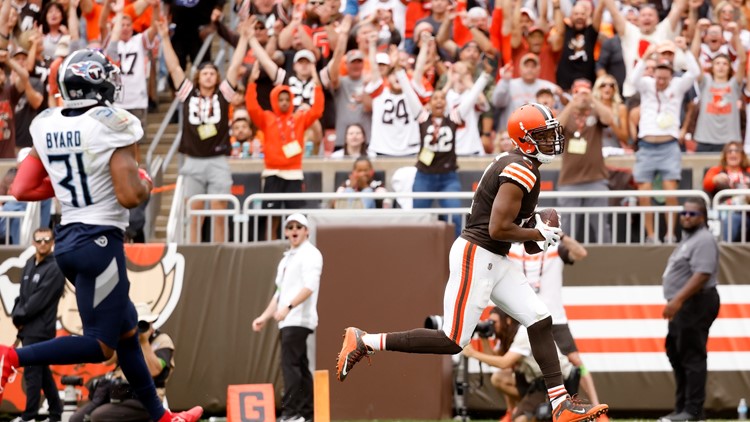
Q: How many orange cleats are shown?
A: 2